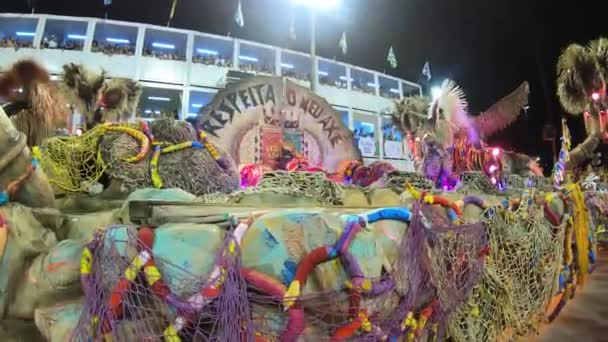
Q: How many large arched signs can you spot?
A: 1